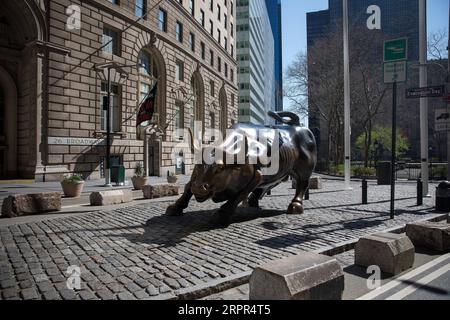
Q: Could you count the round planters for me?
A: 3